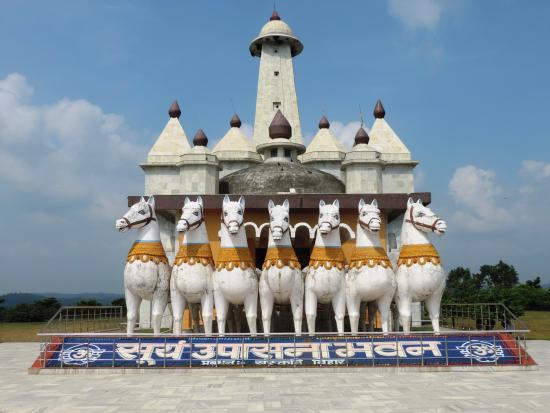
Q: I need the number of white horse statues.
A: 7